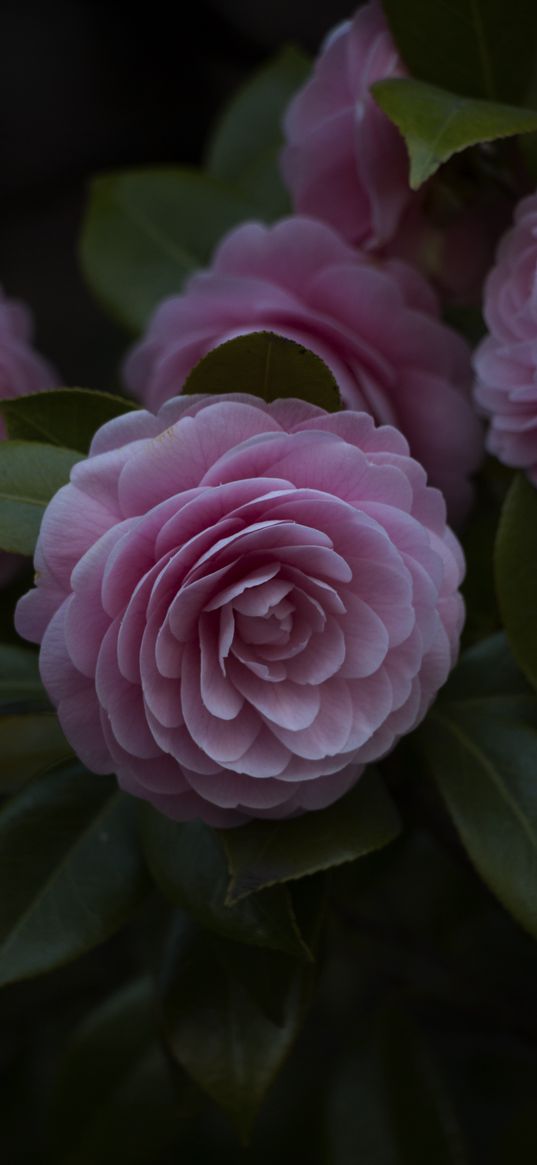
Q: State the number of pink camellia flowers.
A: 5